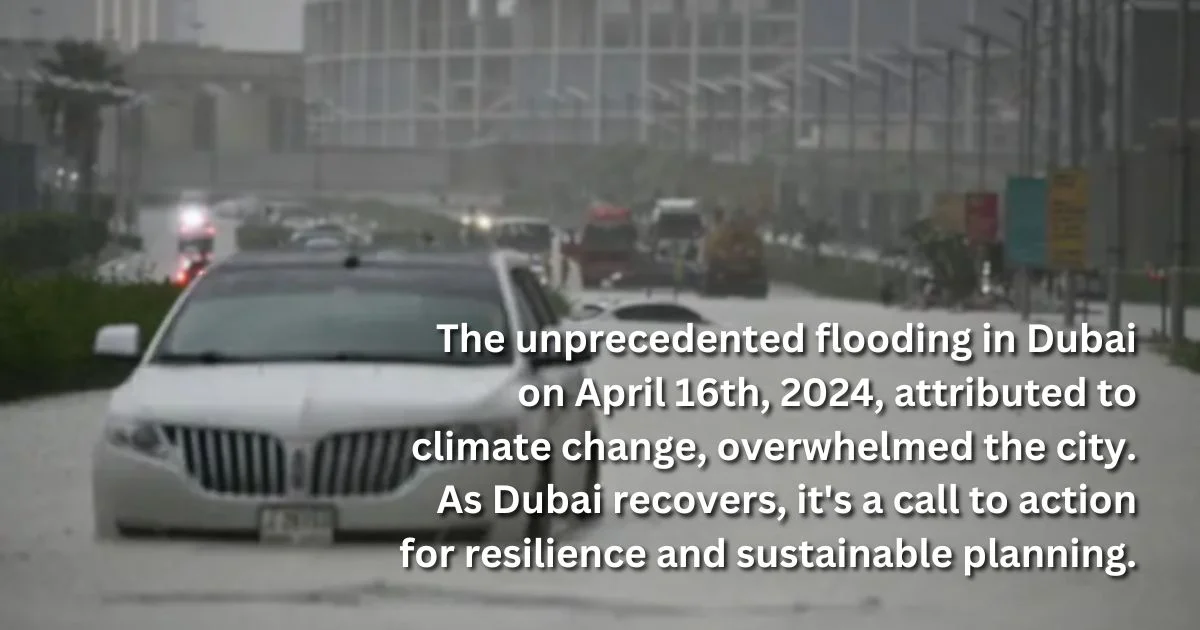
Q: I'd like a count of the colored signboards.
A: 4